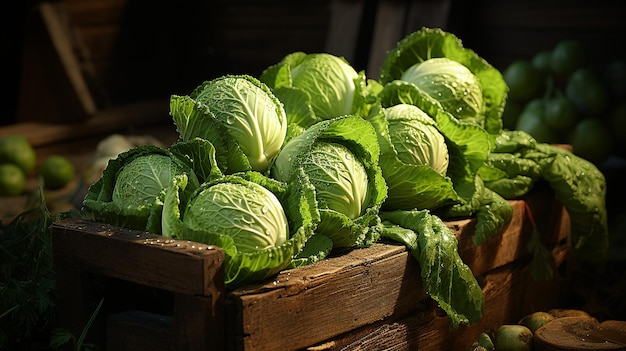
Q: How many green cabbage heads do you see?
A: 7